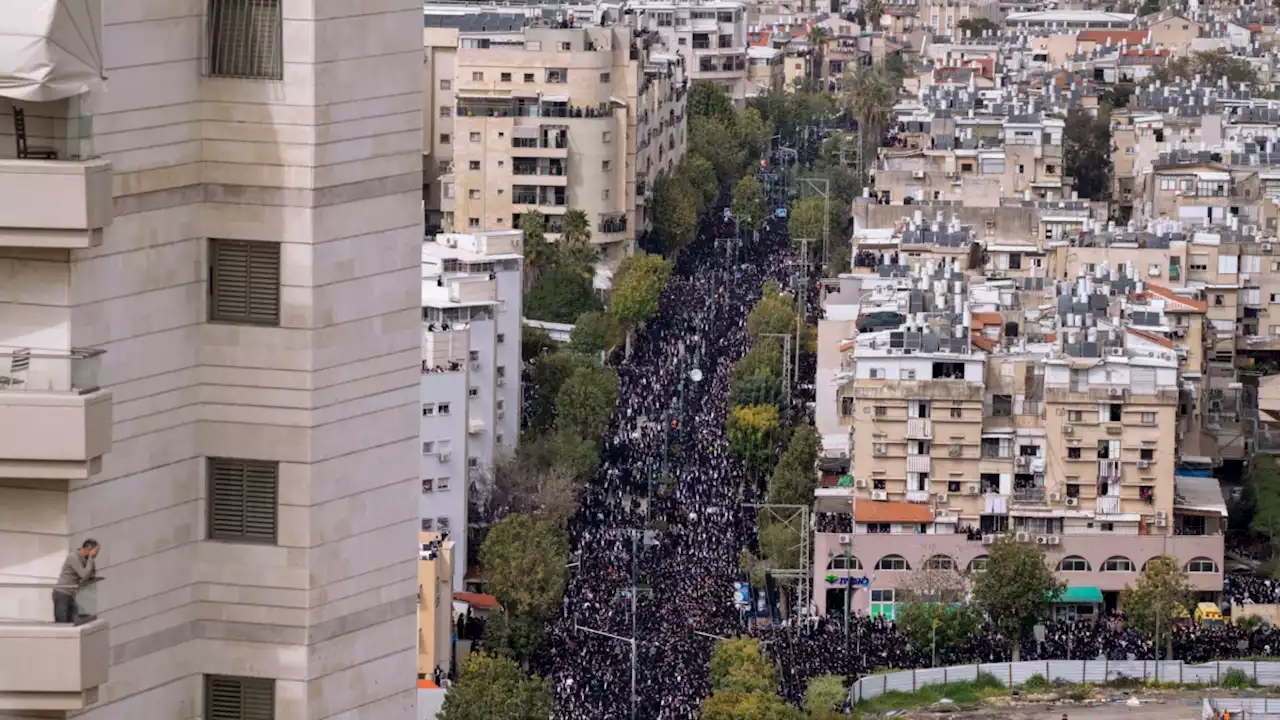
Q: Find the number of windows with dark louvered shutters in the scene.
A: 3